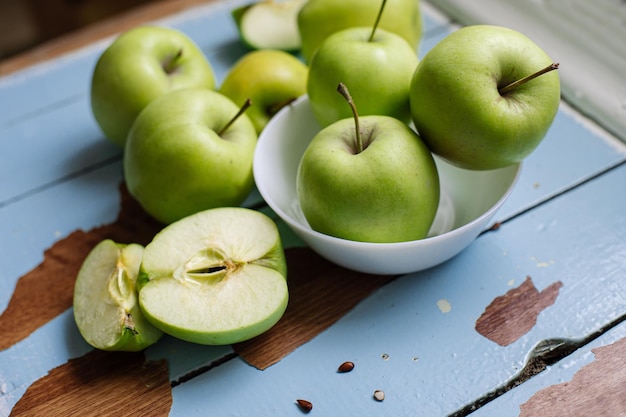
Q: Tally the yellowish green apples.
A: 1